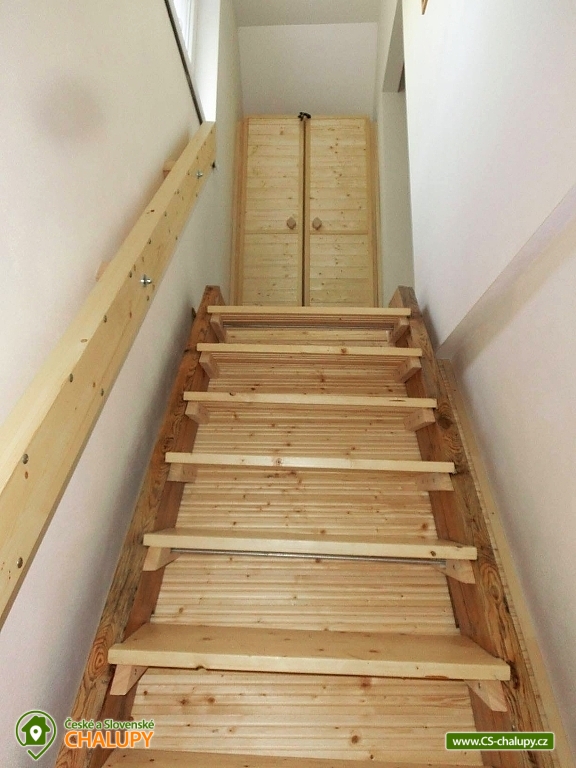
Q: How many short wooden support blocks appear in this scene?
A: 12